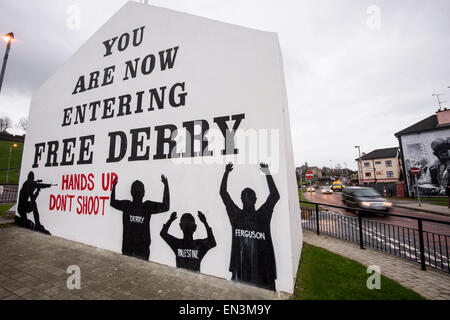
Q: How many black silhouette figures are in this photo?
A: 4